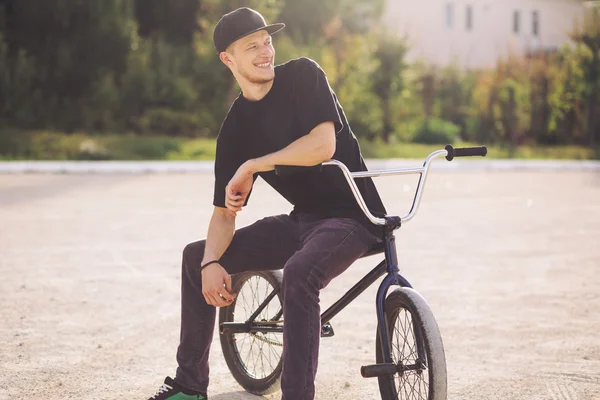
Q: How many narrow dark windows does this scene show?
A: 4